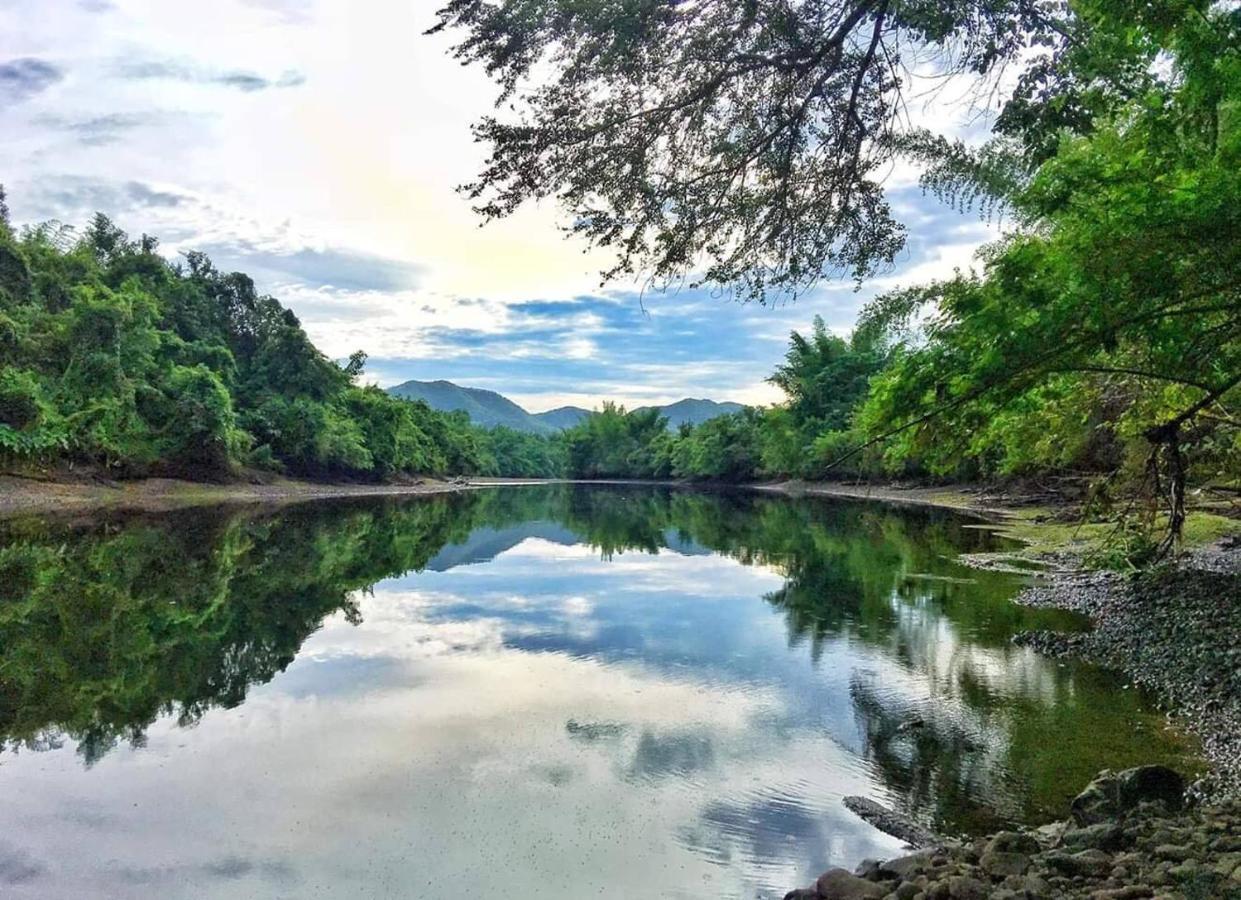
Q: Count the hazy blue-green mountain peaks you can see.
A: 3